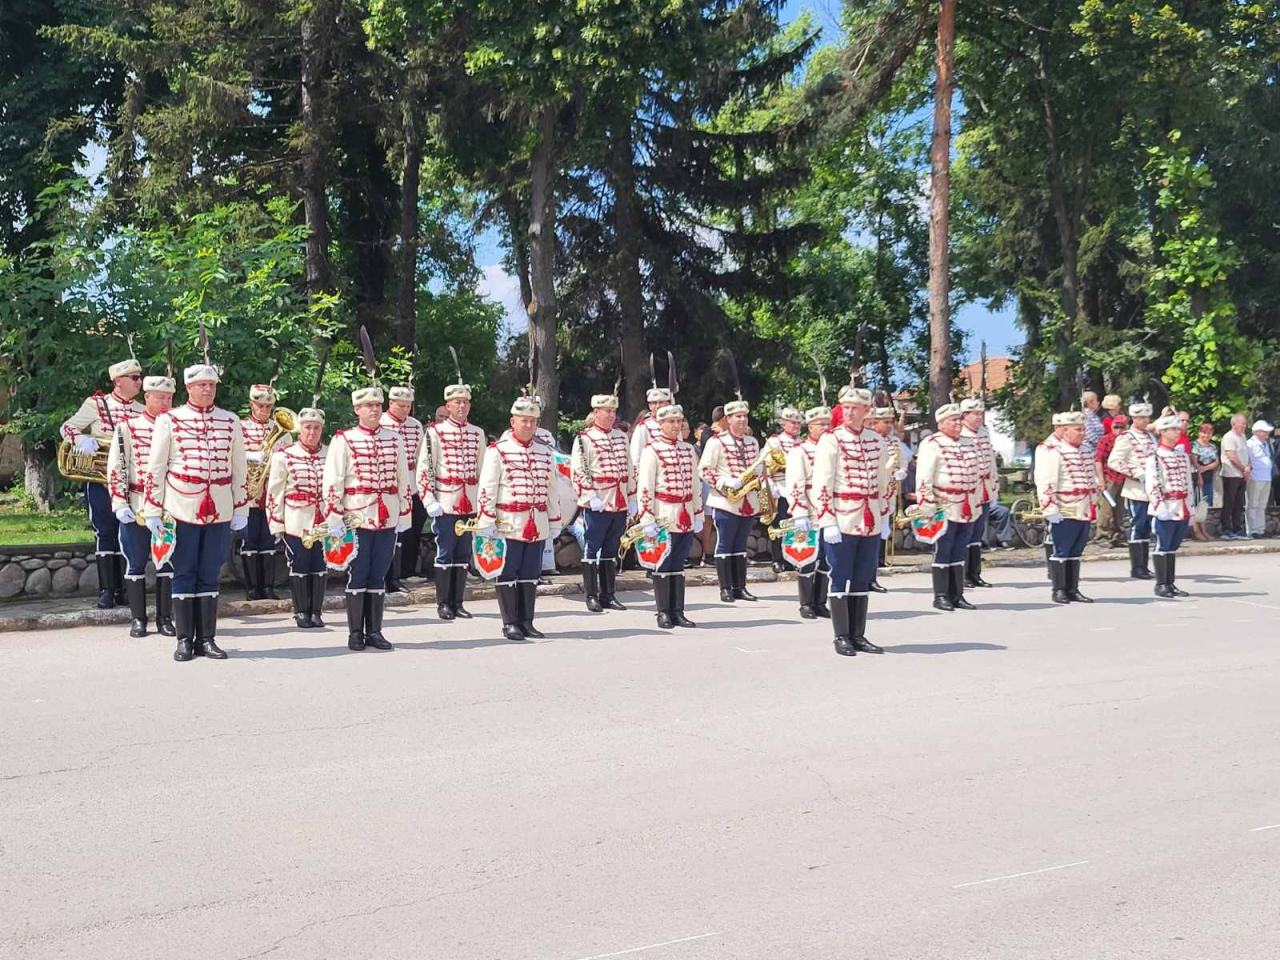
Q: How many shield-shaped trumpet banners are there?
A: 6